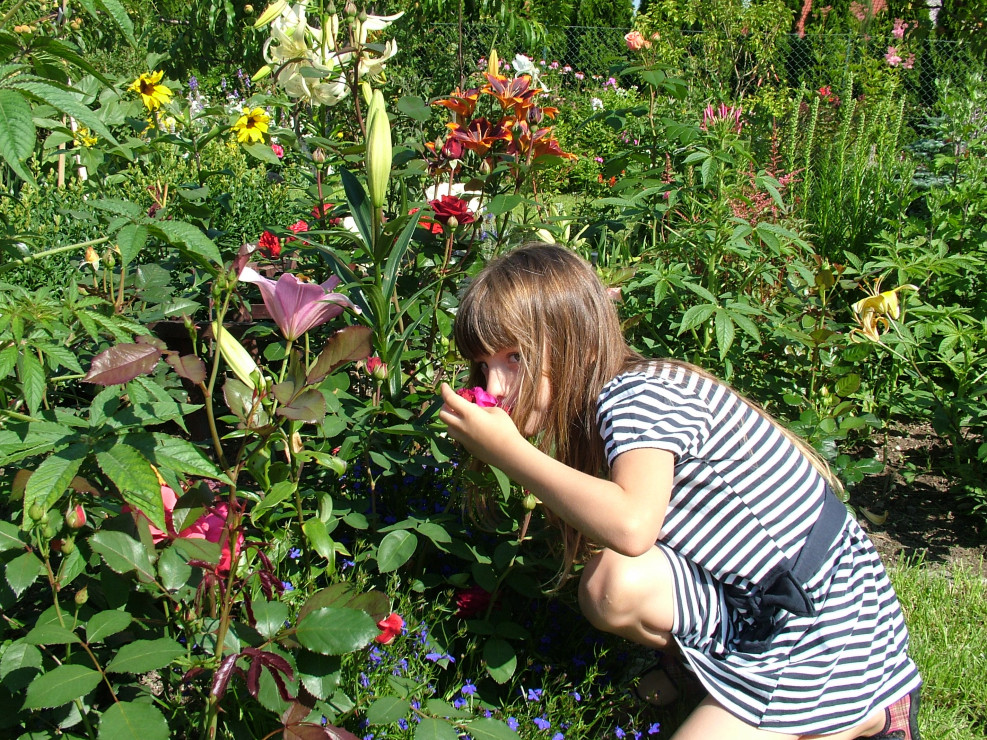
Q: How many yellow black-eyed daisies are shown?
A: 2